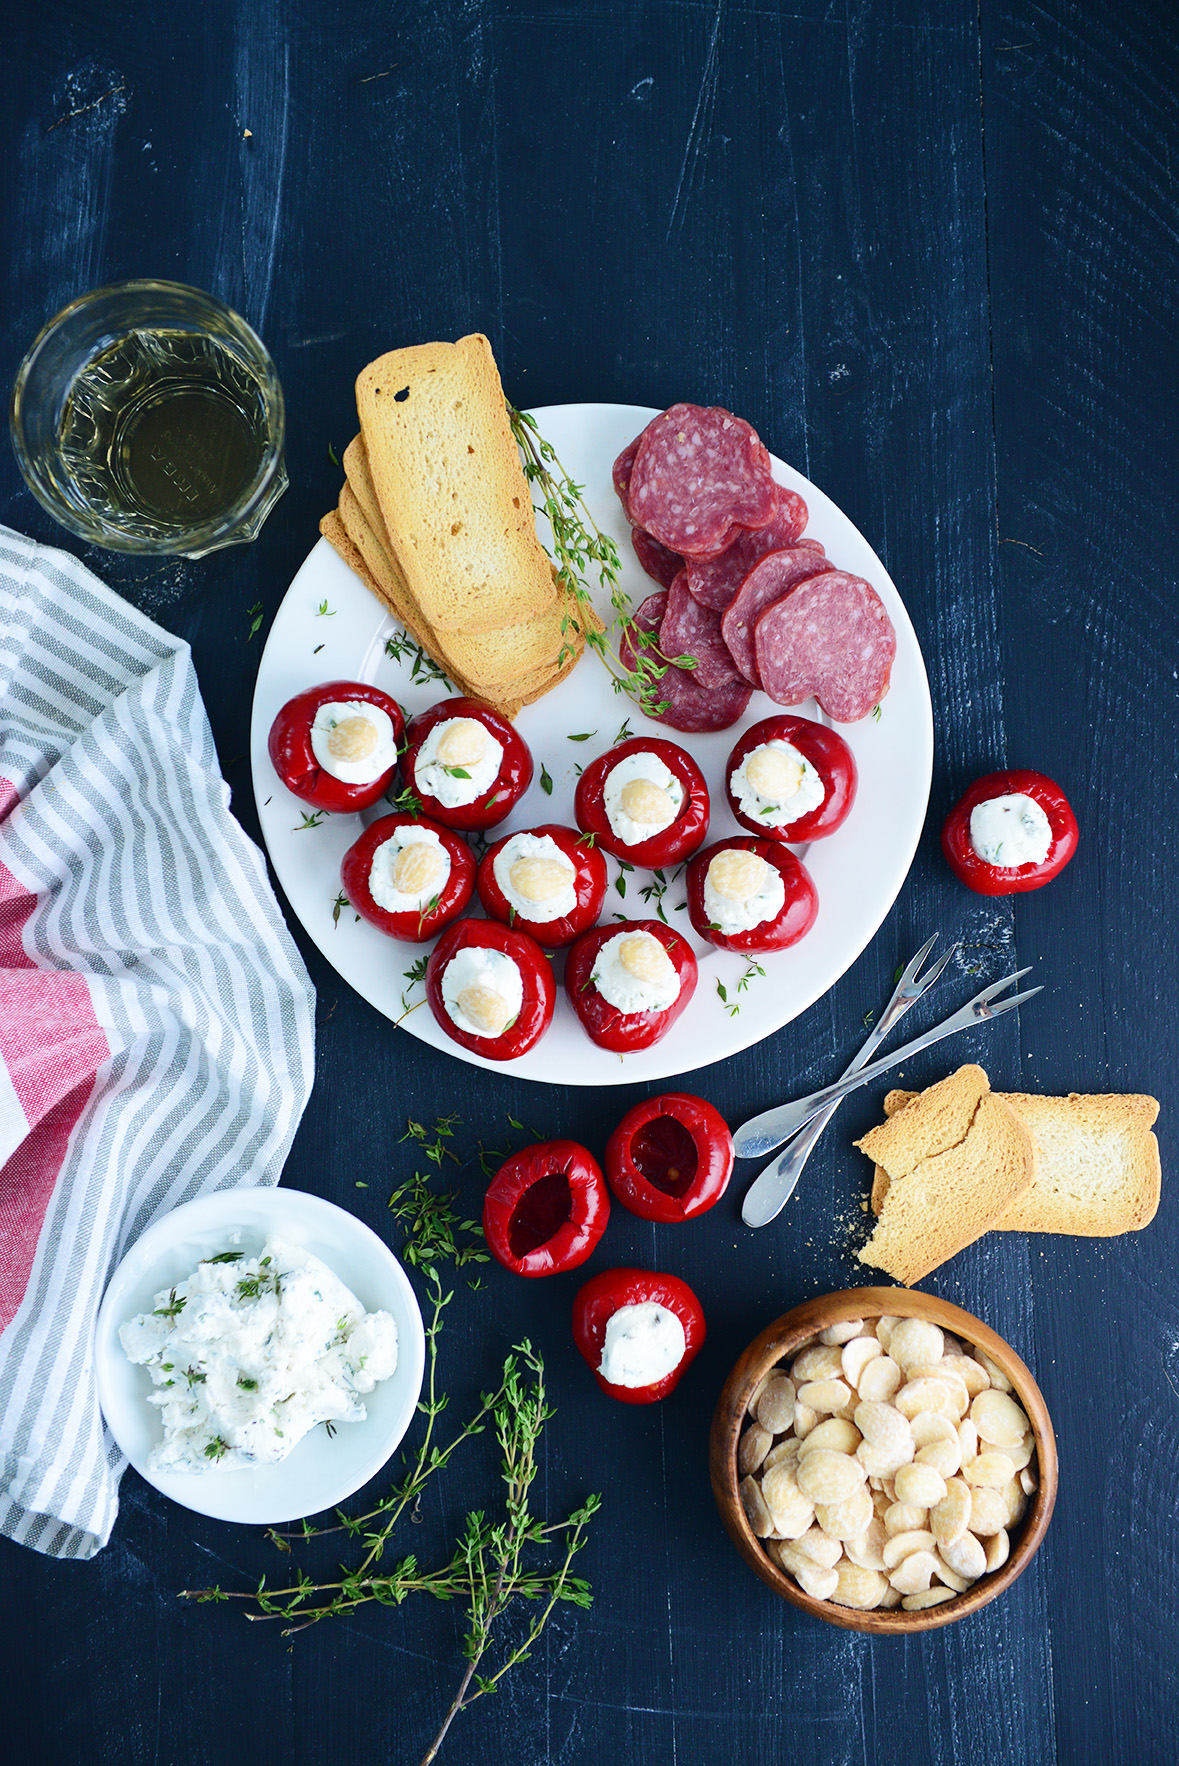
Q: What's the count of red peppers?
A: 13